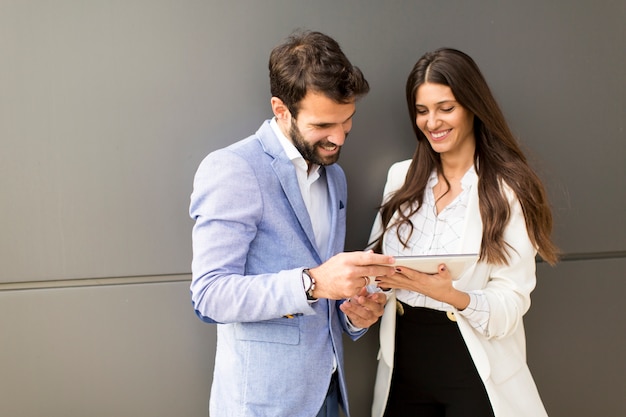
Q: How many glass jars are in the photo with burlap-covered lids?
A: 0